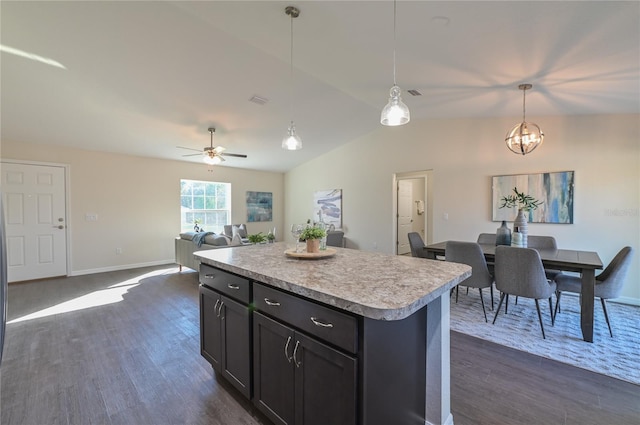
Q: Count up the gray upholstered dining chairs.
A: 6